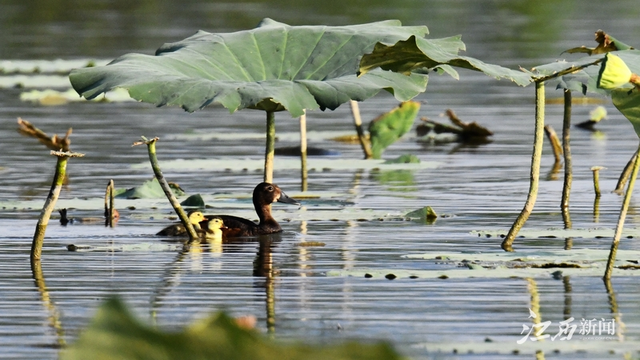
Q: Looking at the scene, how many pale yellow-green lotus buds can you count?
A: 1